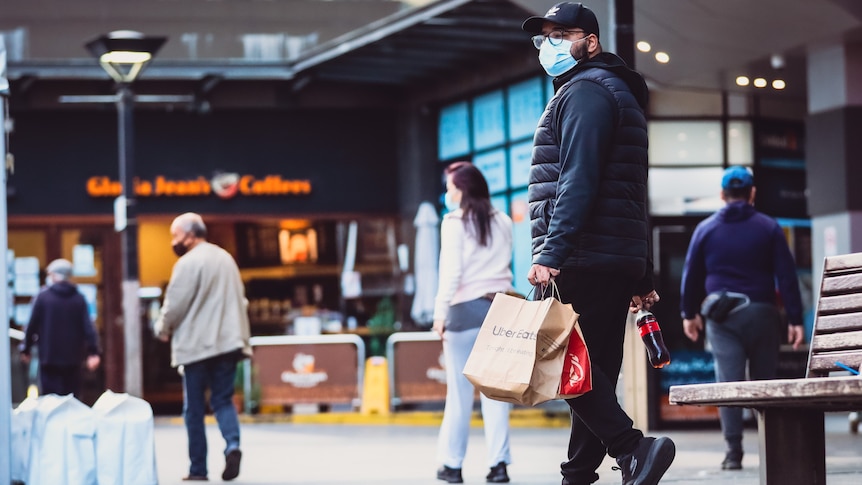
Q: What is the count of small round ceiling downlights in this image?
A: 5